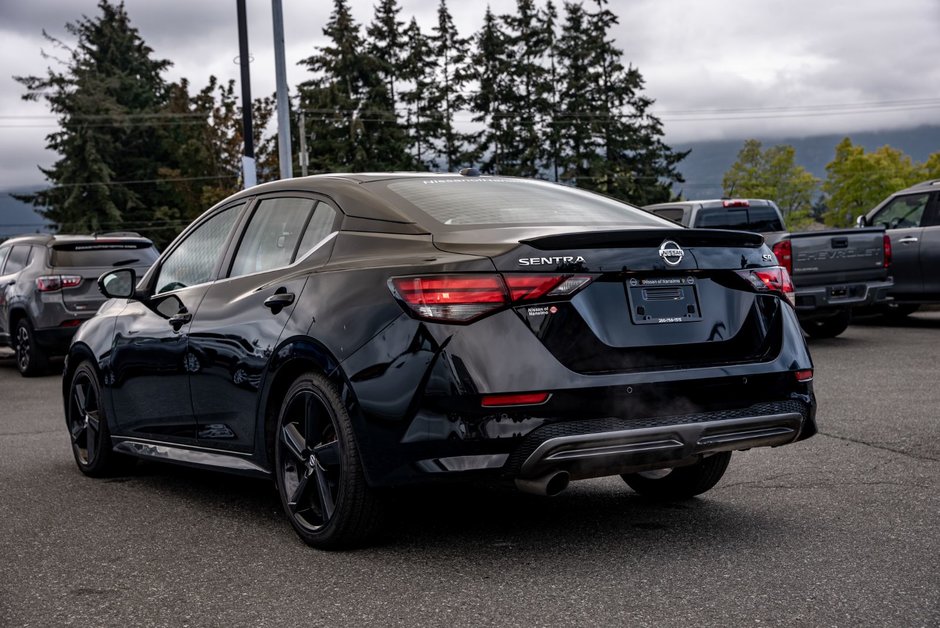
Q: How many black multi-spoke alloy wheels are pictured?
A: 2